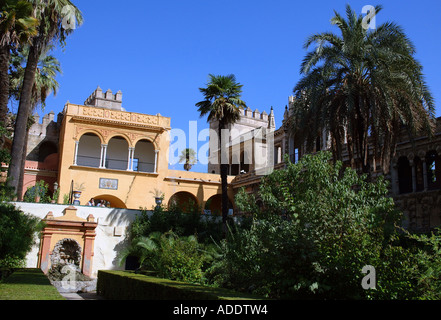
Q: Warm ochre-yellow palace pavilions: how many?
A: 1